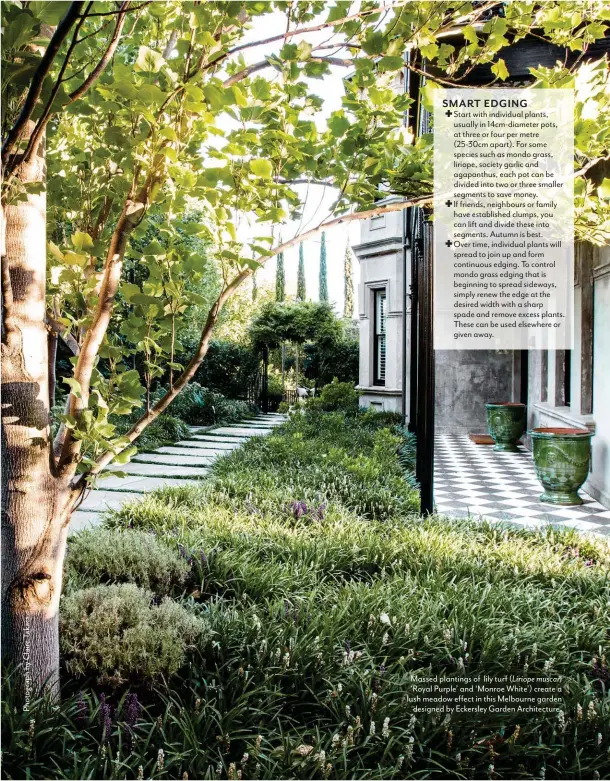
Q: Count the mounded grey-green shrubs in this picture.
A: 2